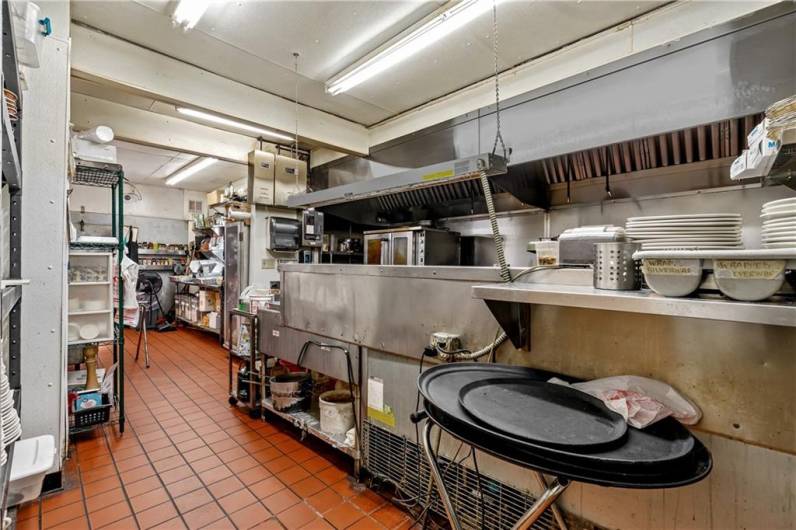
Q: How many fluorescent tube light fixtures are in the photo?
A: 4